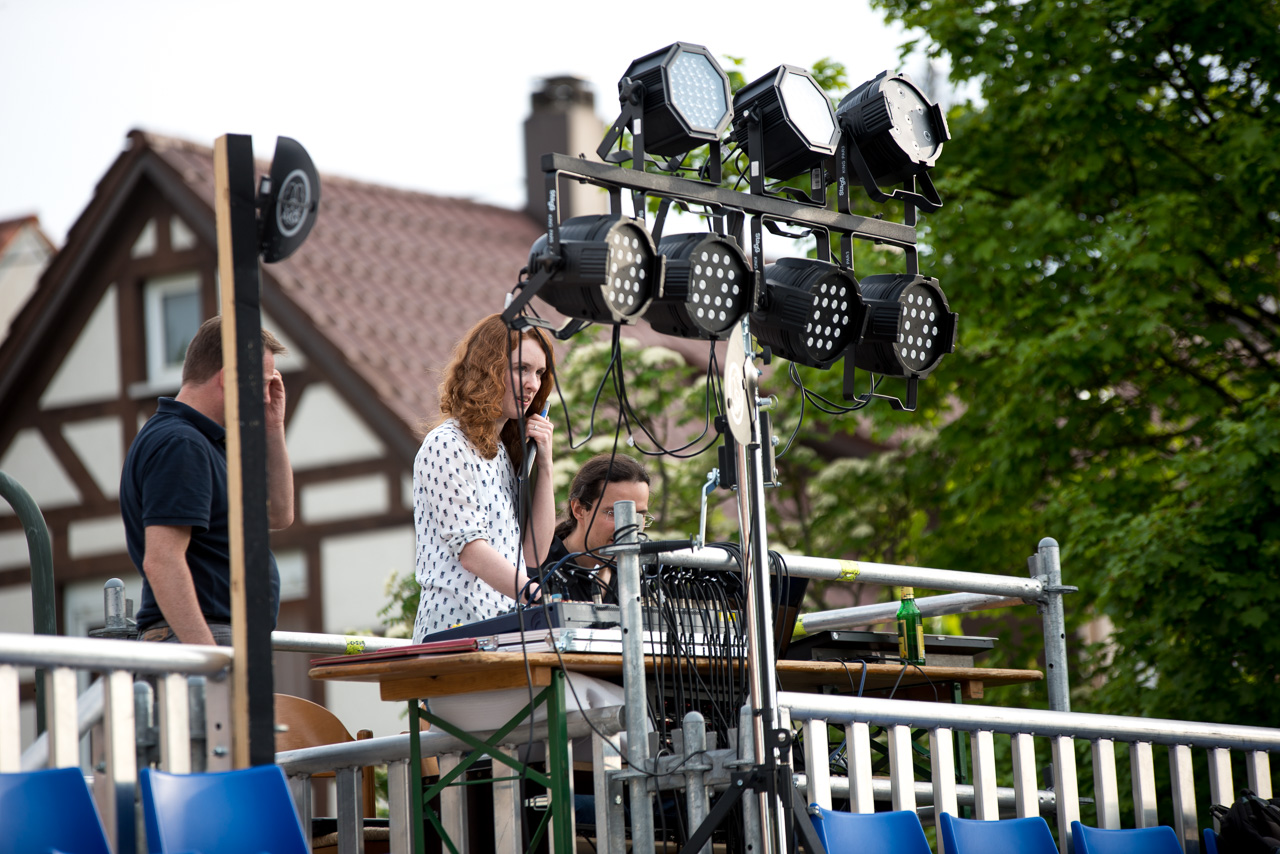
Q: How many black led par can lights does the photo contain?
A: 7